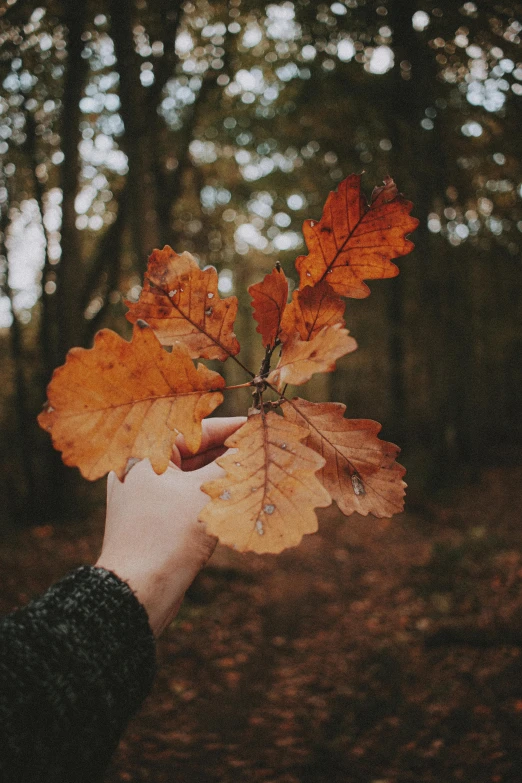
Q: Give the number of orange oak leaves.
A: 8